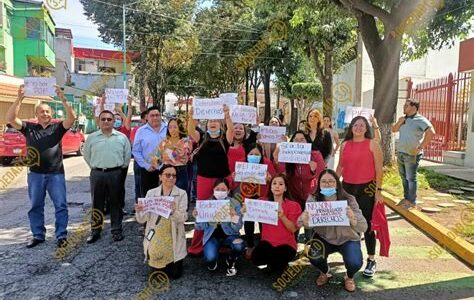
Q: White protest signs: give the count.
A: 14